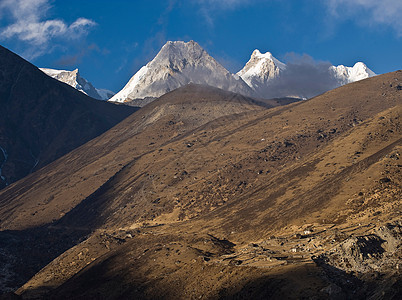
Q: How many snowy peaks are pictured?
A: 4